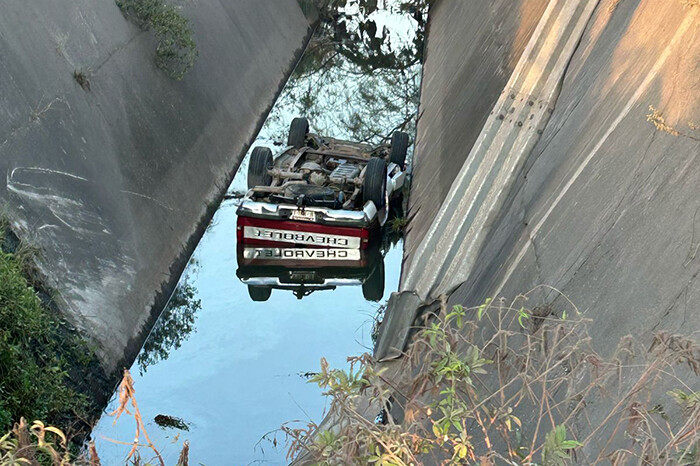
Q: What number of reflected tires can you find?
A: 2